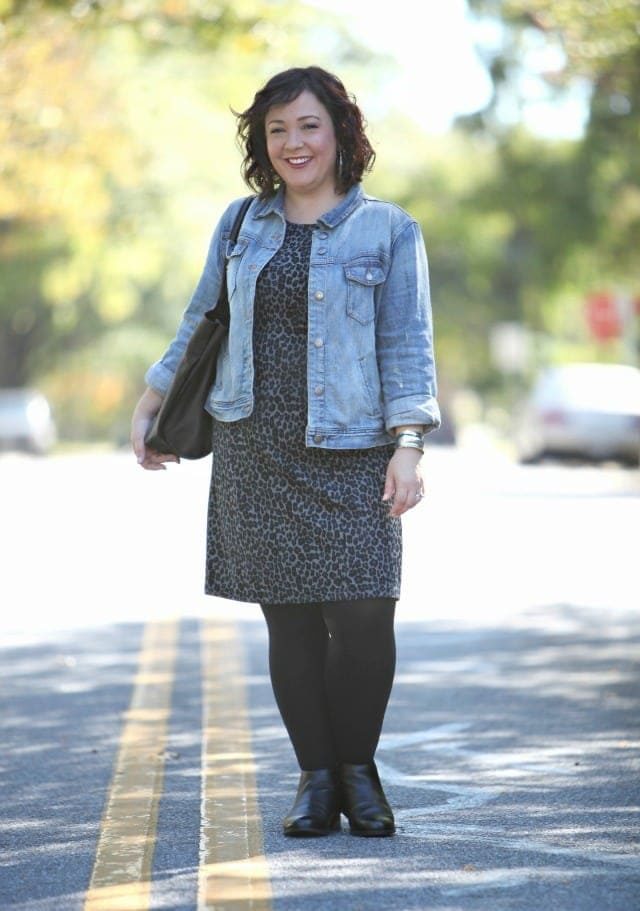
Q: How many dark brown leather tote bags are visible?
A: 1